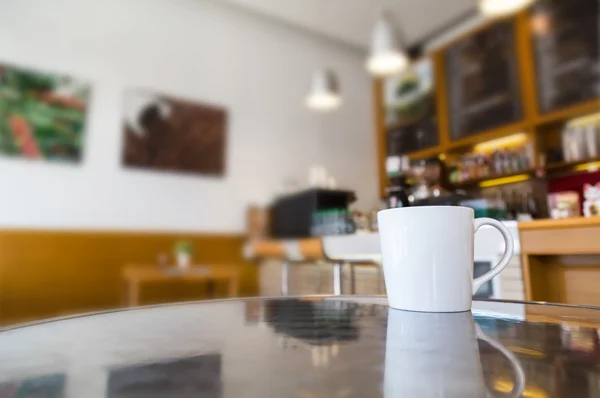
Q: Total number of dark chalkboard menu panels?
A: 2